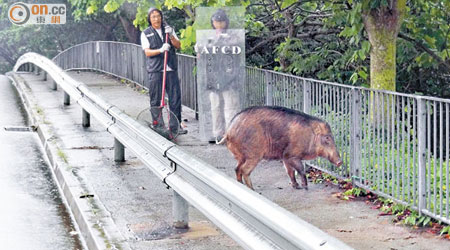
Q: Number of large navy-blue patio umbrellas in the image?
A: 0